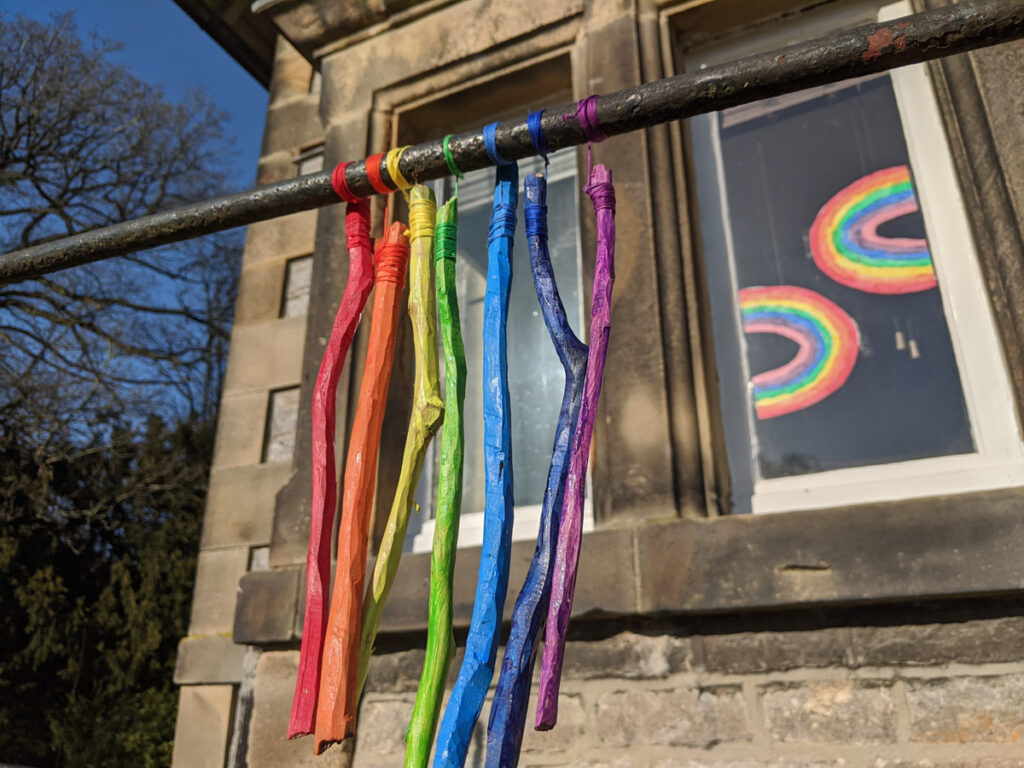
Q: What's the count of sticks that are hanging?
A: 7